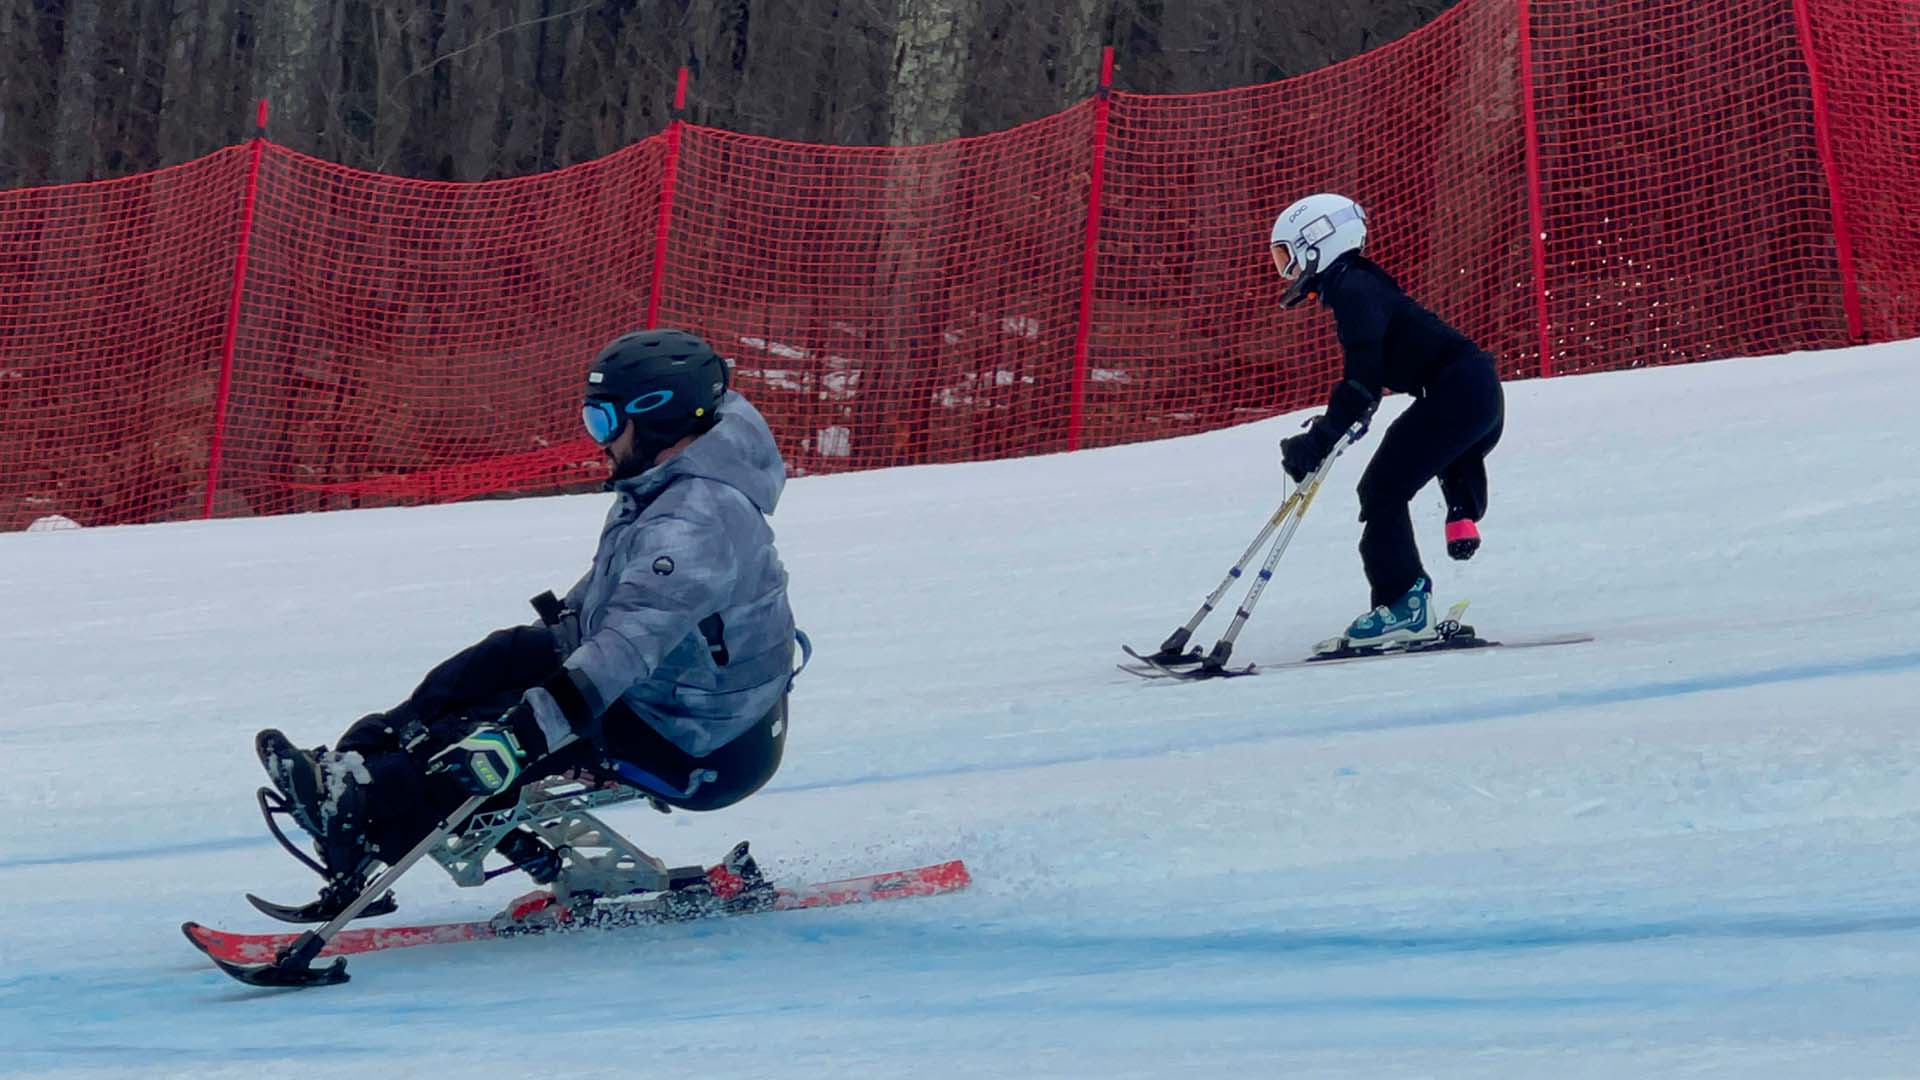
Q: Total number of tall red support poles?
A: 5